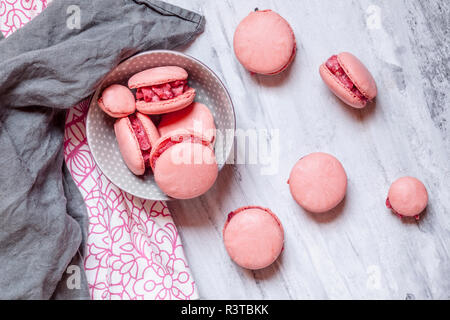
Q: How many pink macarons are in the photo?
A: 10